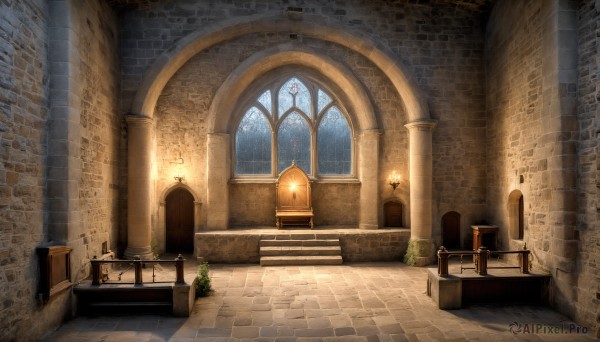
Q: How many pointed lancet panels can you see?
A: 3